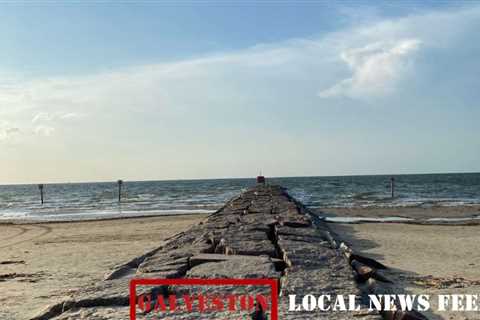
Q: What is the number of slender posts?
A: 3